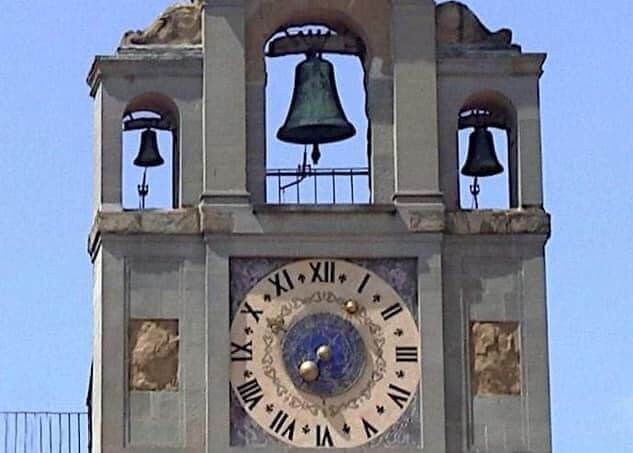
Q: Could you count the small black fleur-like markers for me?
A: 12